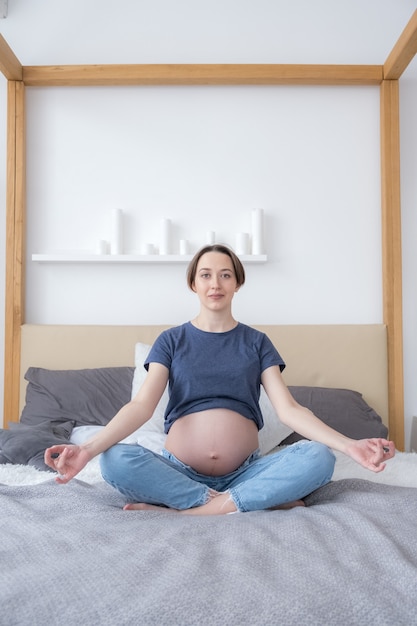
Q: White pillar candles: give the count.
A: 8